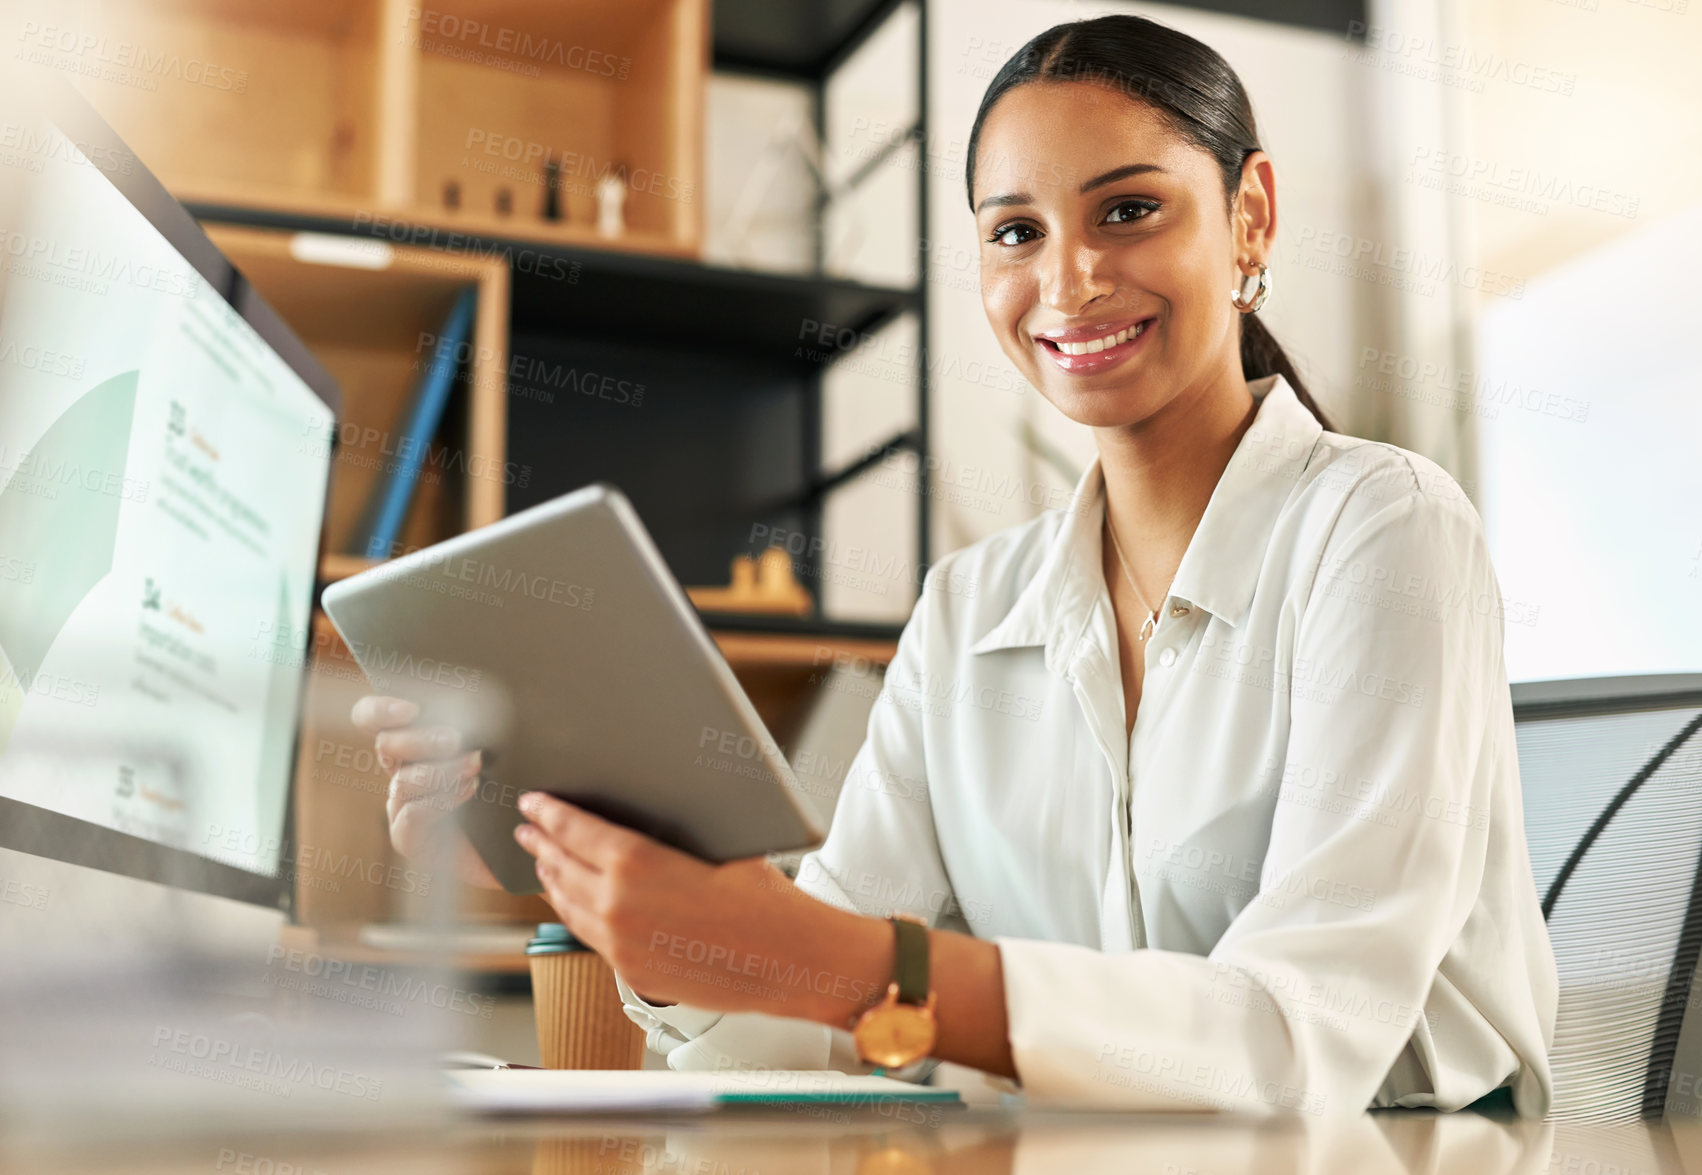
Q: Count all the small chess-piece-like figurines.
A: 4